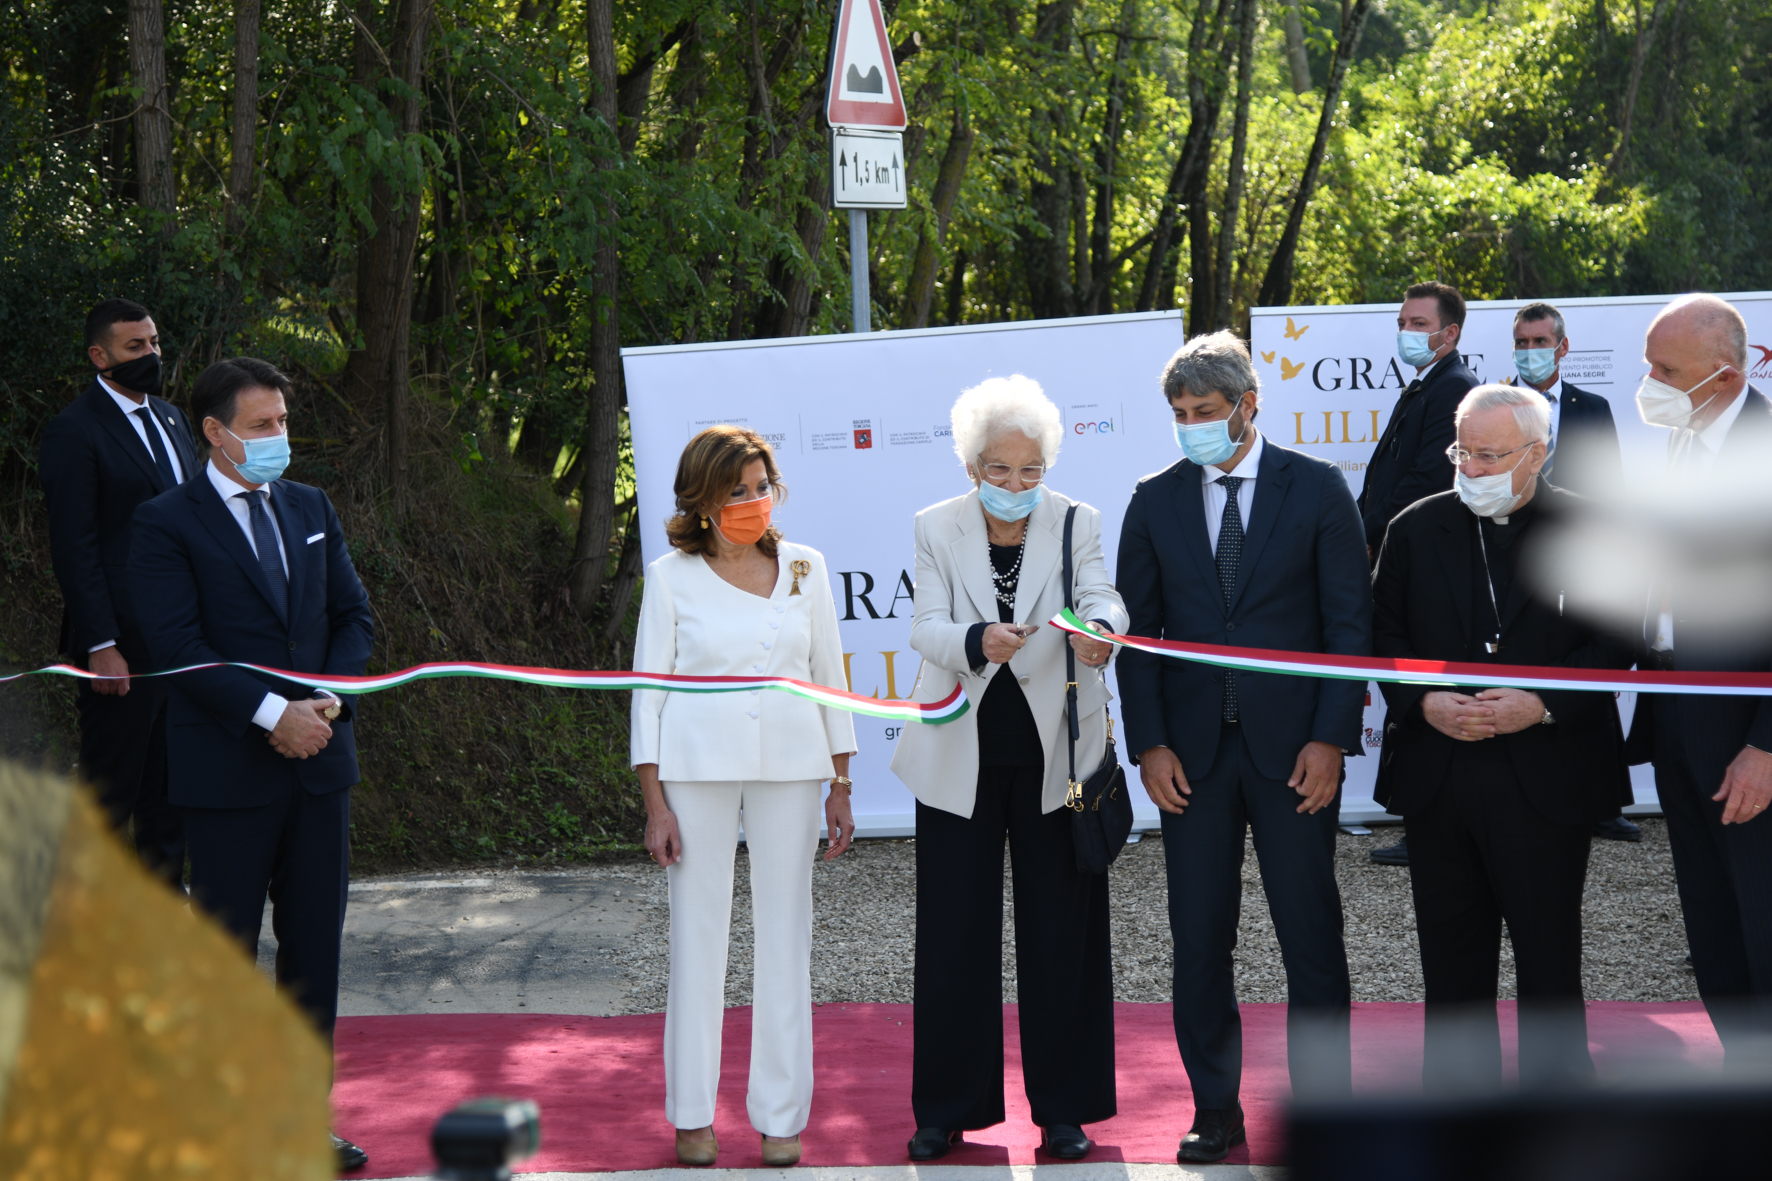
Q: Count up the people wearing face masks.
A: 9